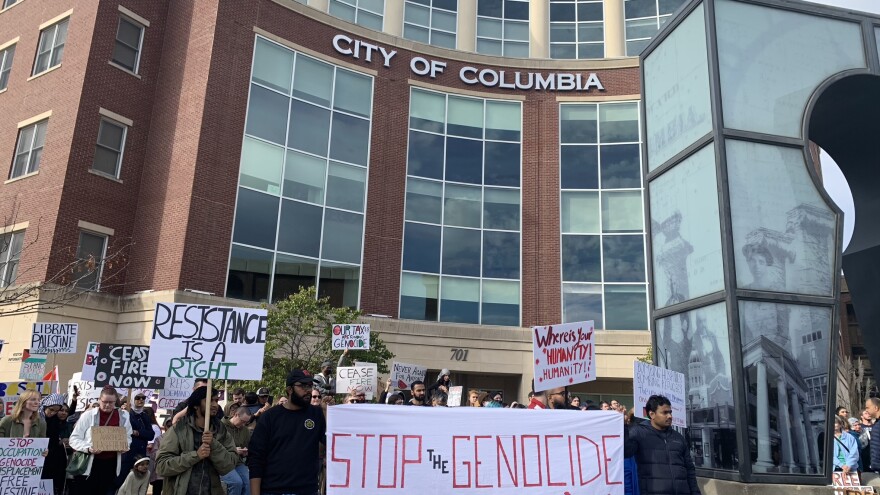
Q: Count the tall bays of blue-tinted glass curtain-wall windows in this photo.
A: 3